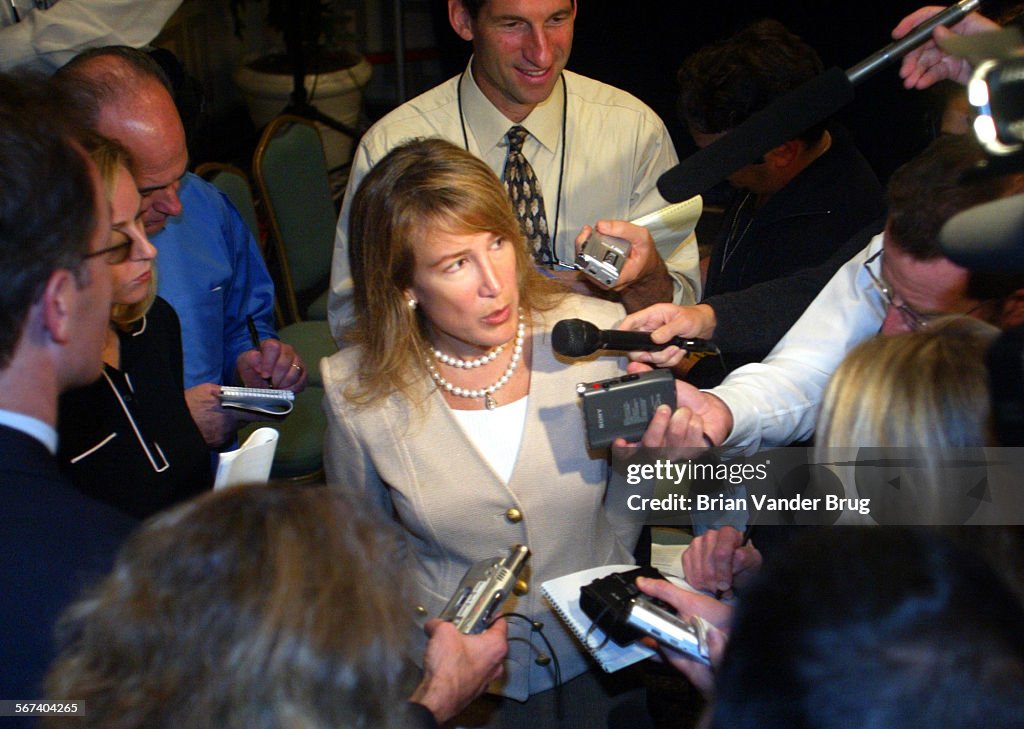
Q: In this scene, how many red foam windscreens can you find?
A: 0